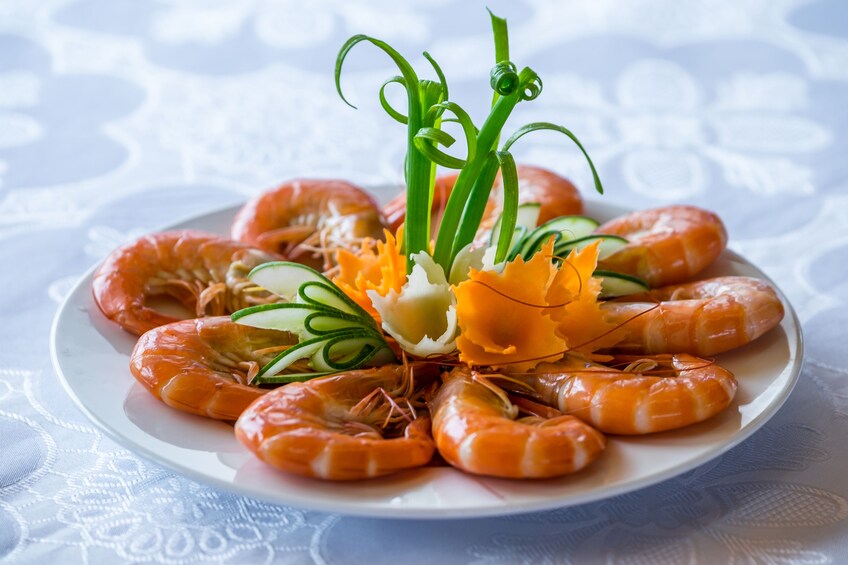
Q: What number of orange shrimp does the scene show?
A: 9